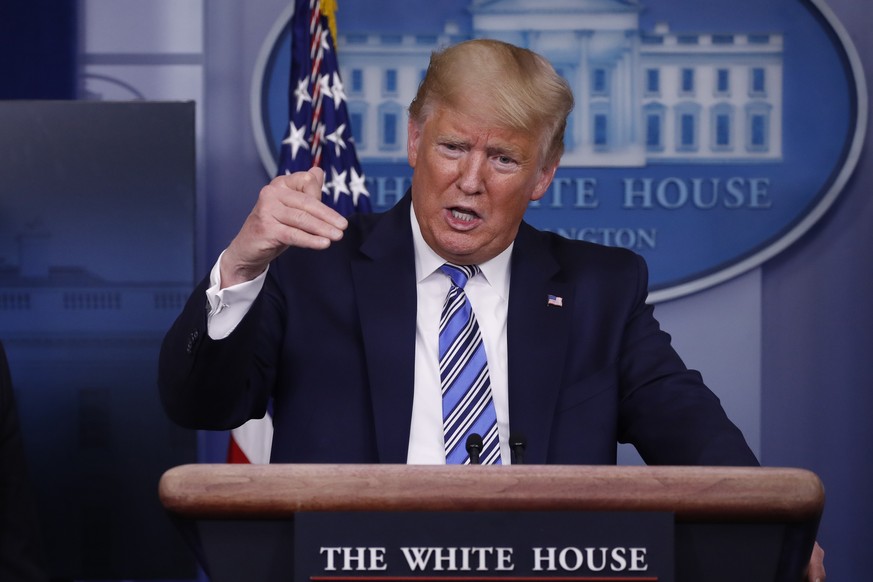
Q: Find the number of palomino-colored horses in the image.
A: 0